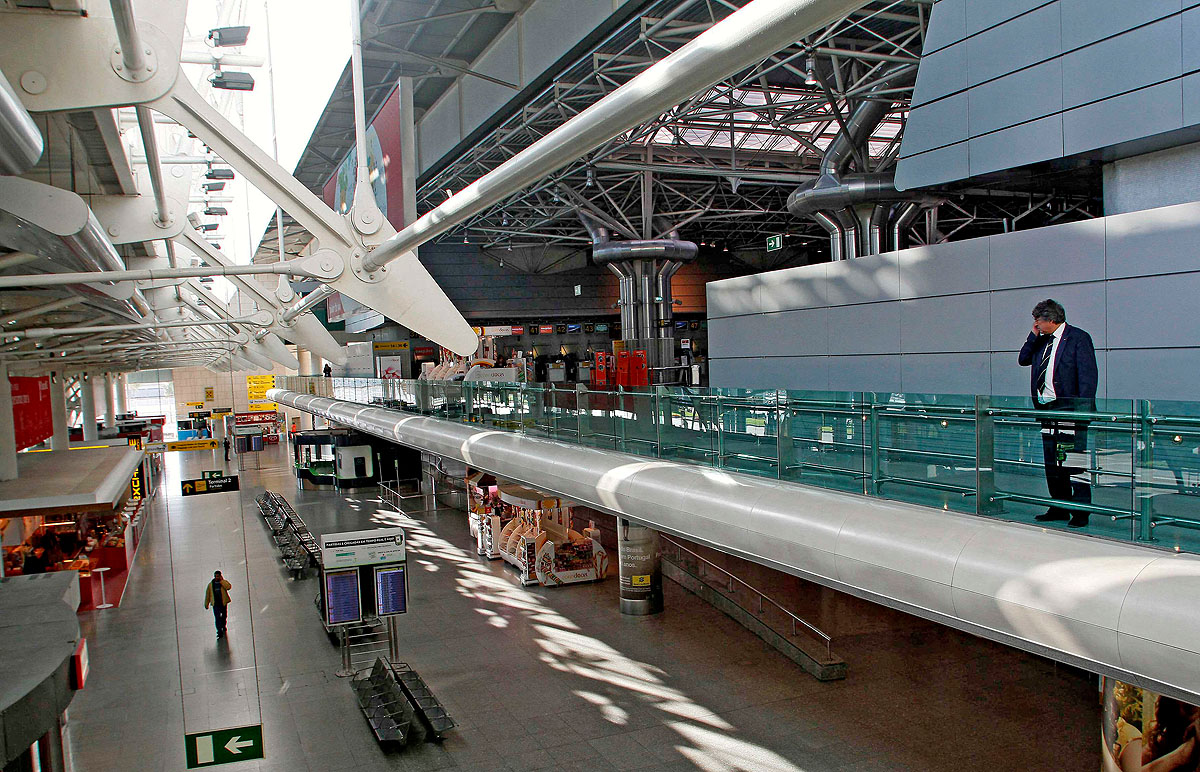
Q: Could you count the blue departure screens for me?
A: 2